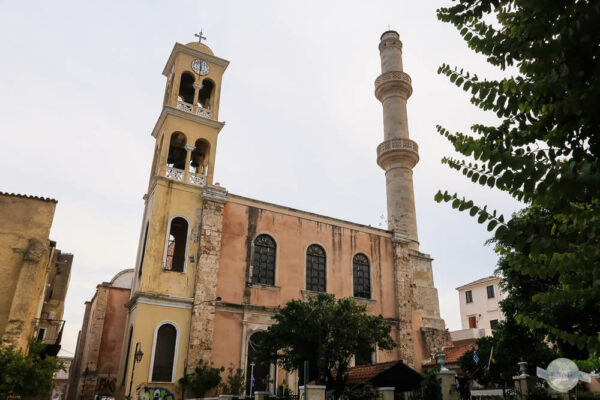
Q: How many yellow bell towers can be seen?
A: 1